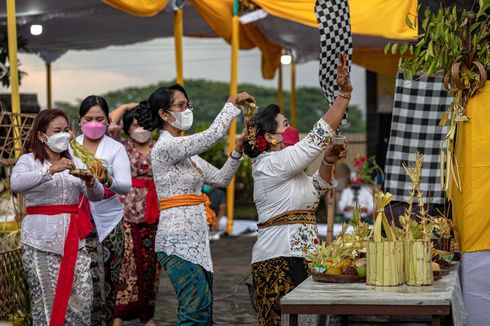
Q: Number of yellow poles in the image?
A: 6